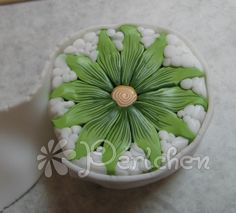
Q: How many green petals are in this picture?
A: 12